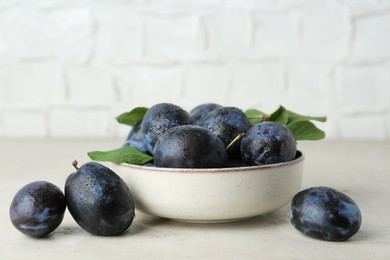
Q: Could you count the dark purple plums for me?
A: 9